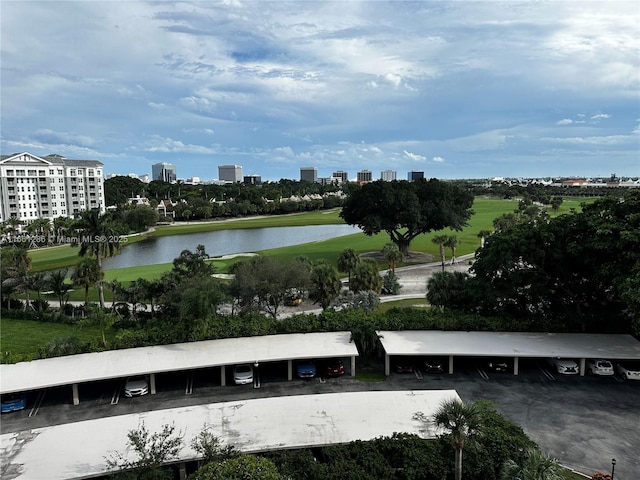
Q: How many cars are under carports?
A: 11